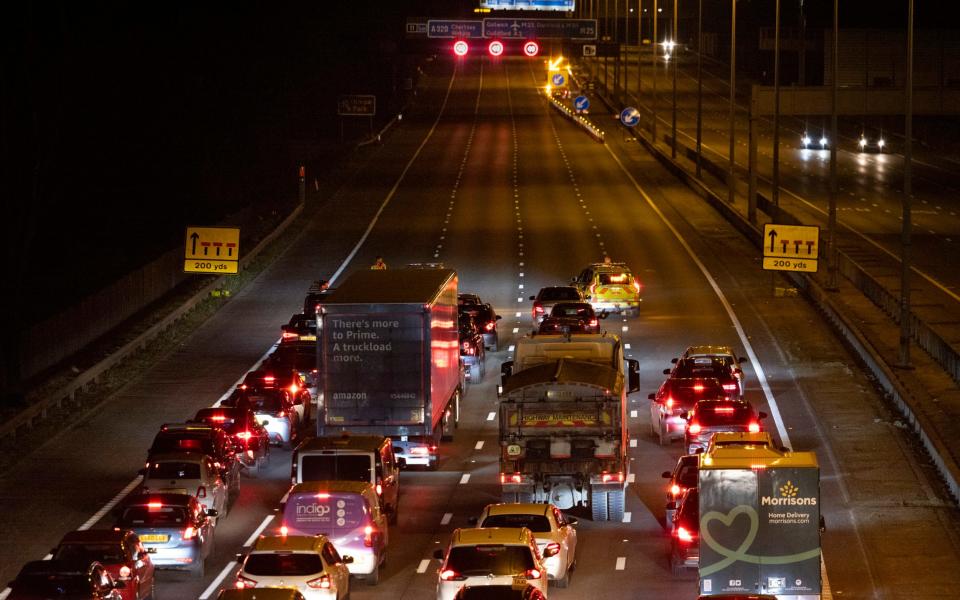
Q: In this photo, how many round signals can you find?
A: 6